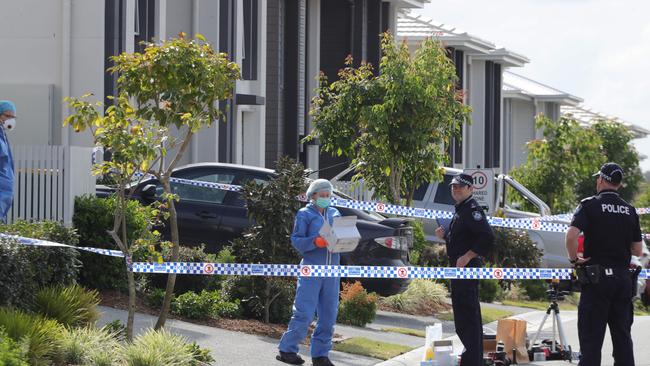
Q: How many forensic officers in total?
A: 2